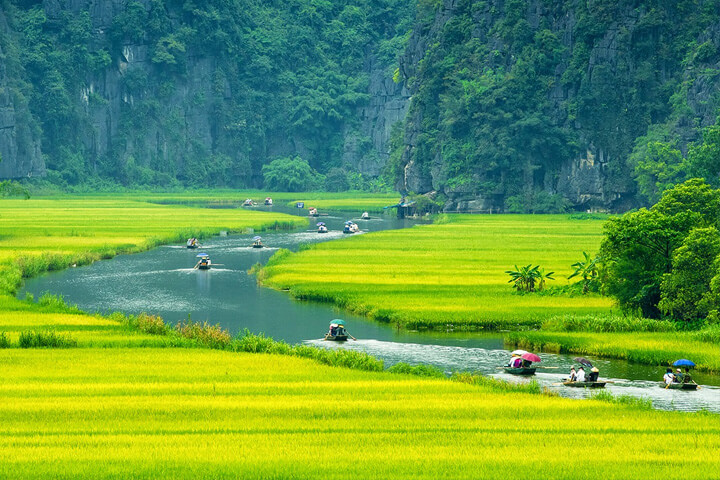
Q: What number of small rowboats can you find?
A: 13